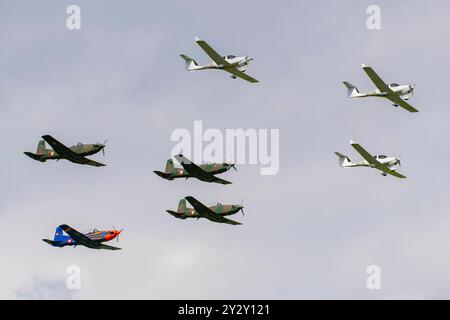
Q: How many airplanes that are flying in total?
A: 7